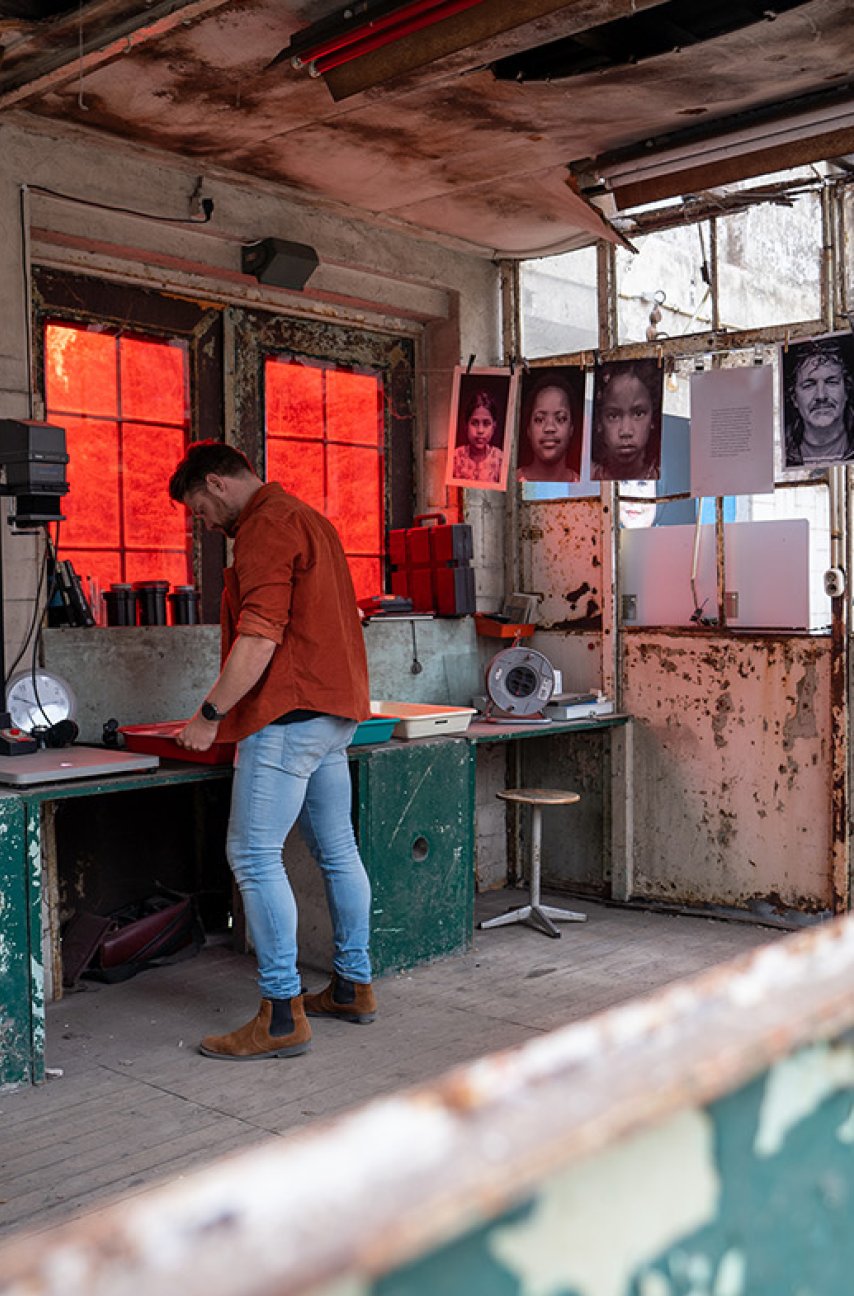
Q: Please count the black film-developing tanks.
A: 3